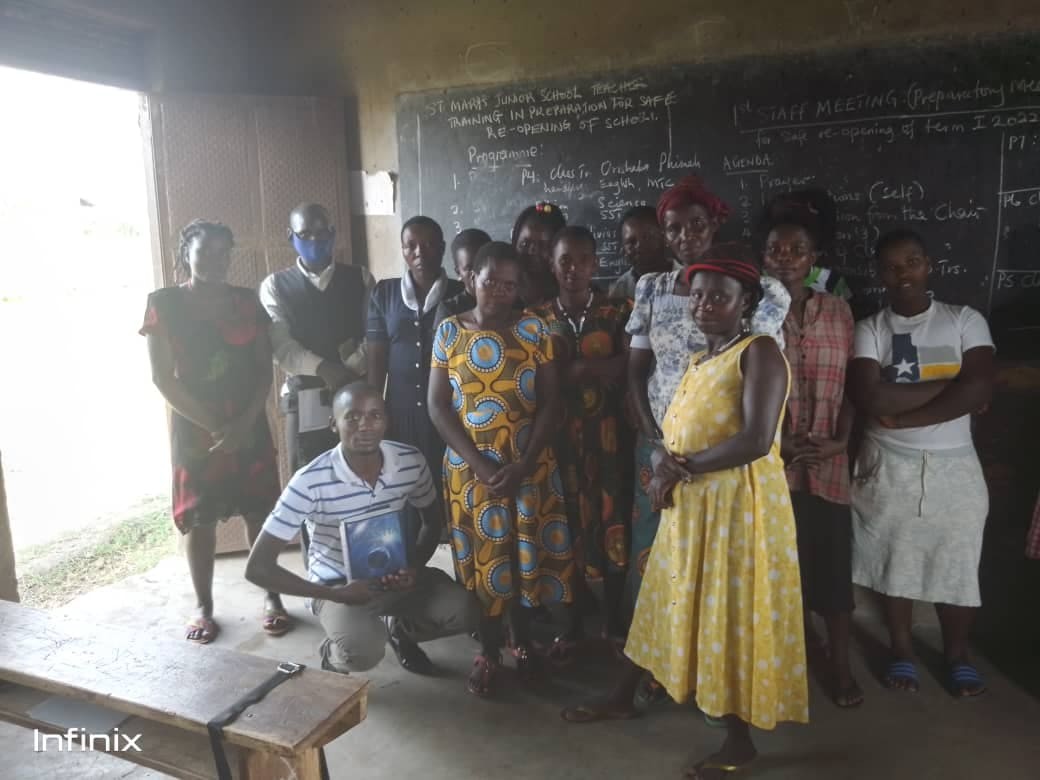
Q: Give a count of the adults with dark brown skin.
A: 13